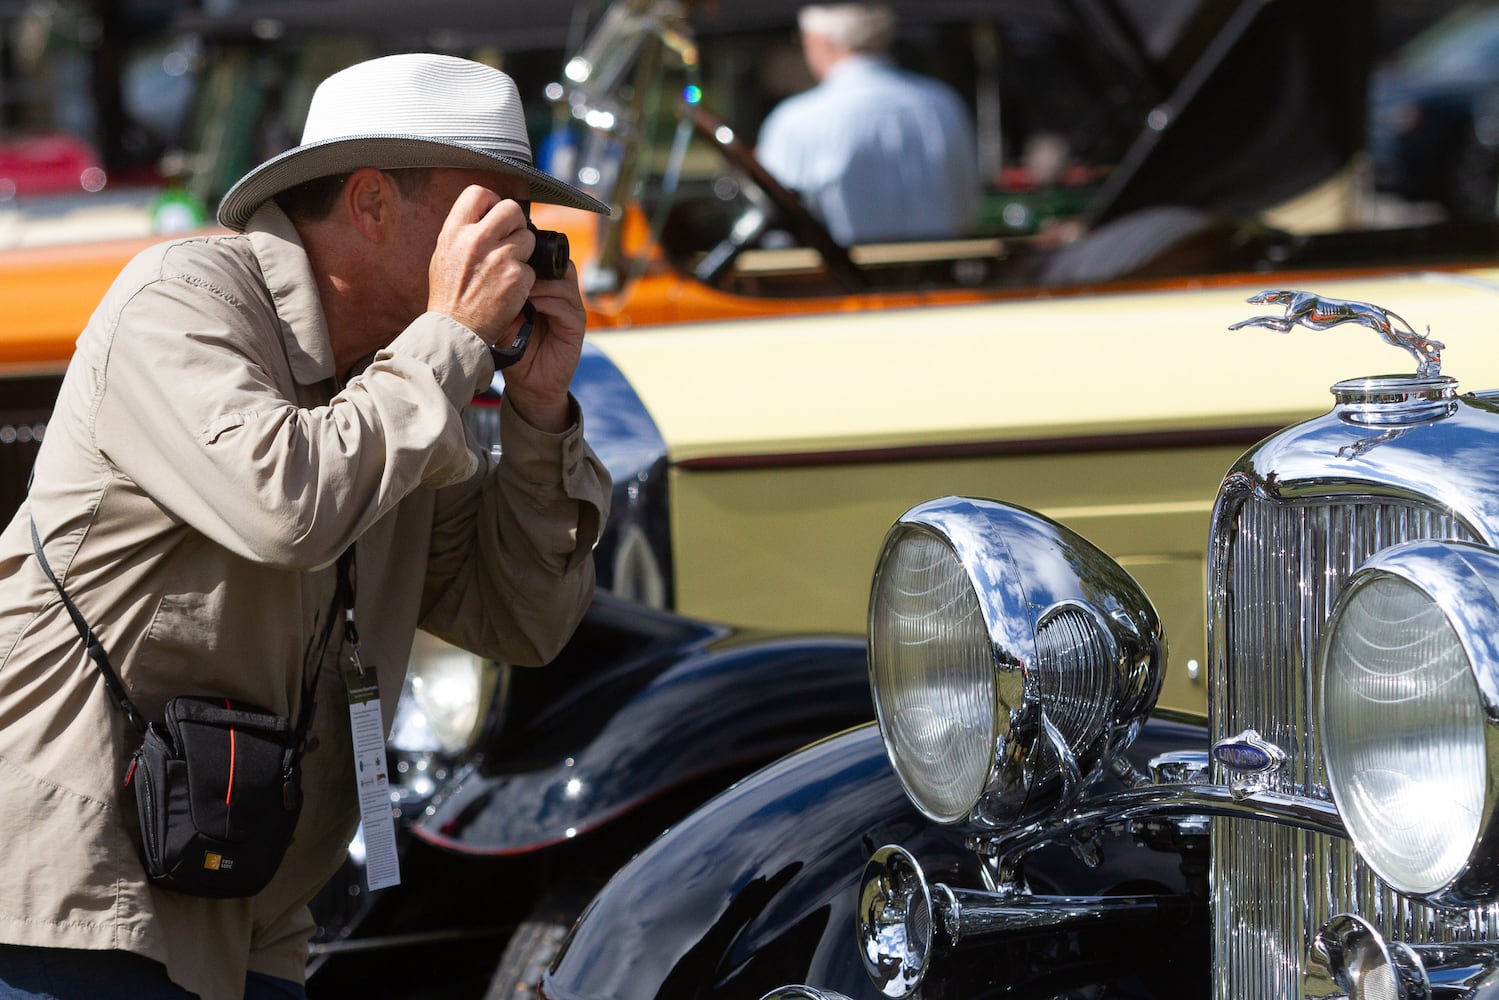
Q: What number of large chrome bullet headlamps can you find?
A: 2